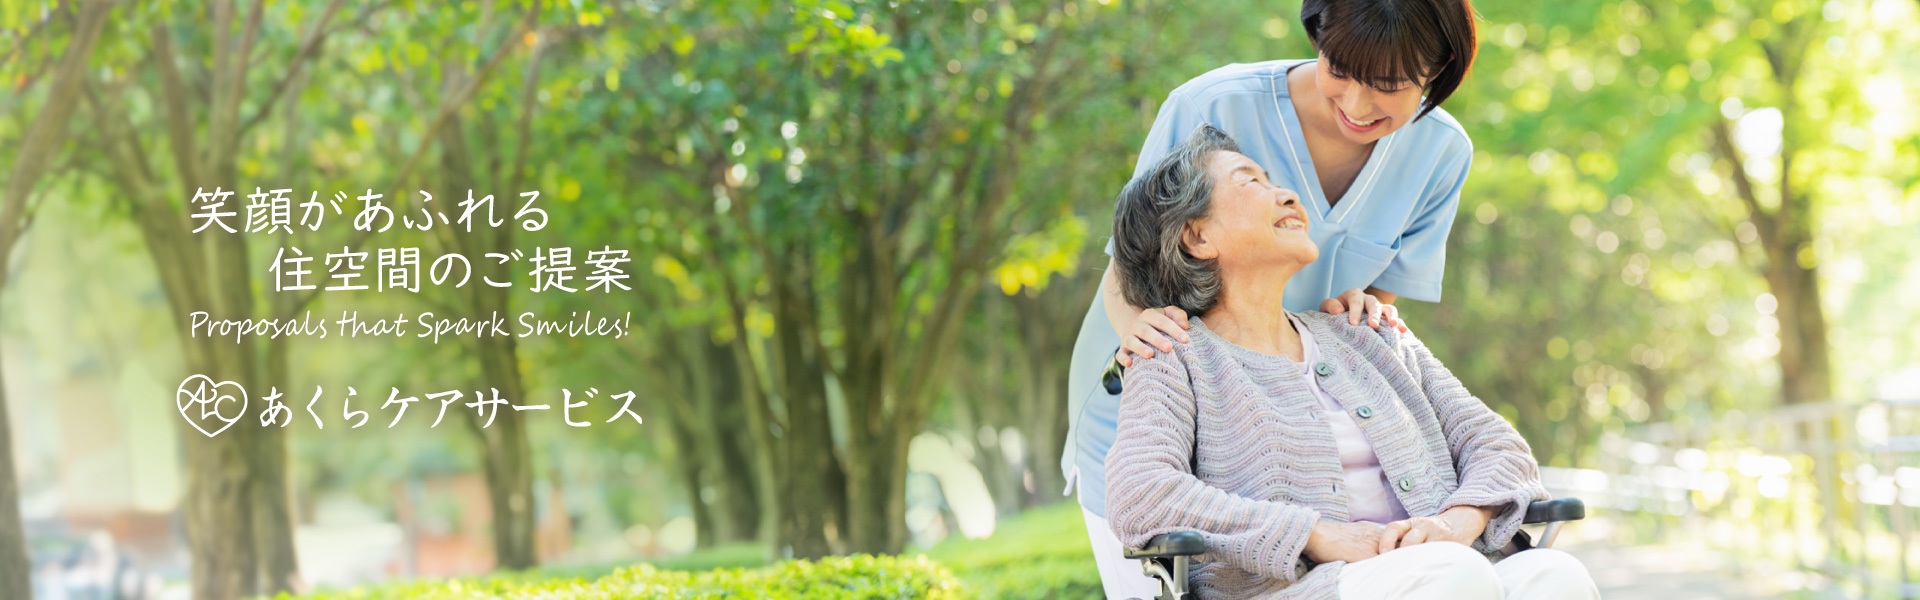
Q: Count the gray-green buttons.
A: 3